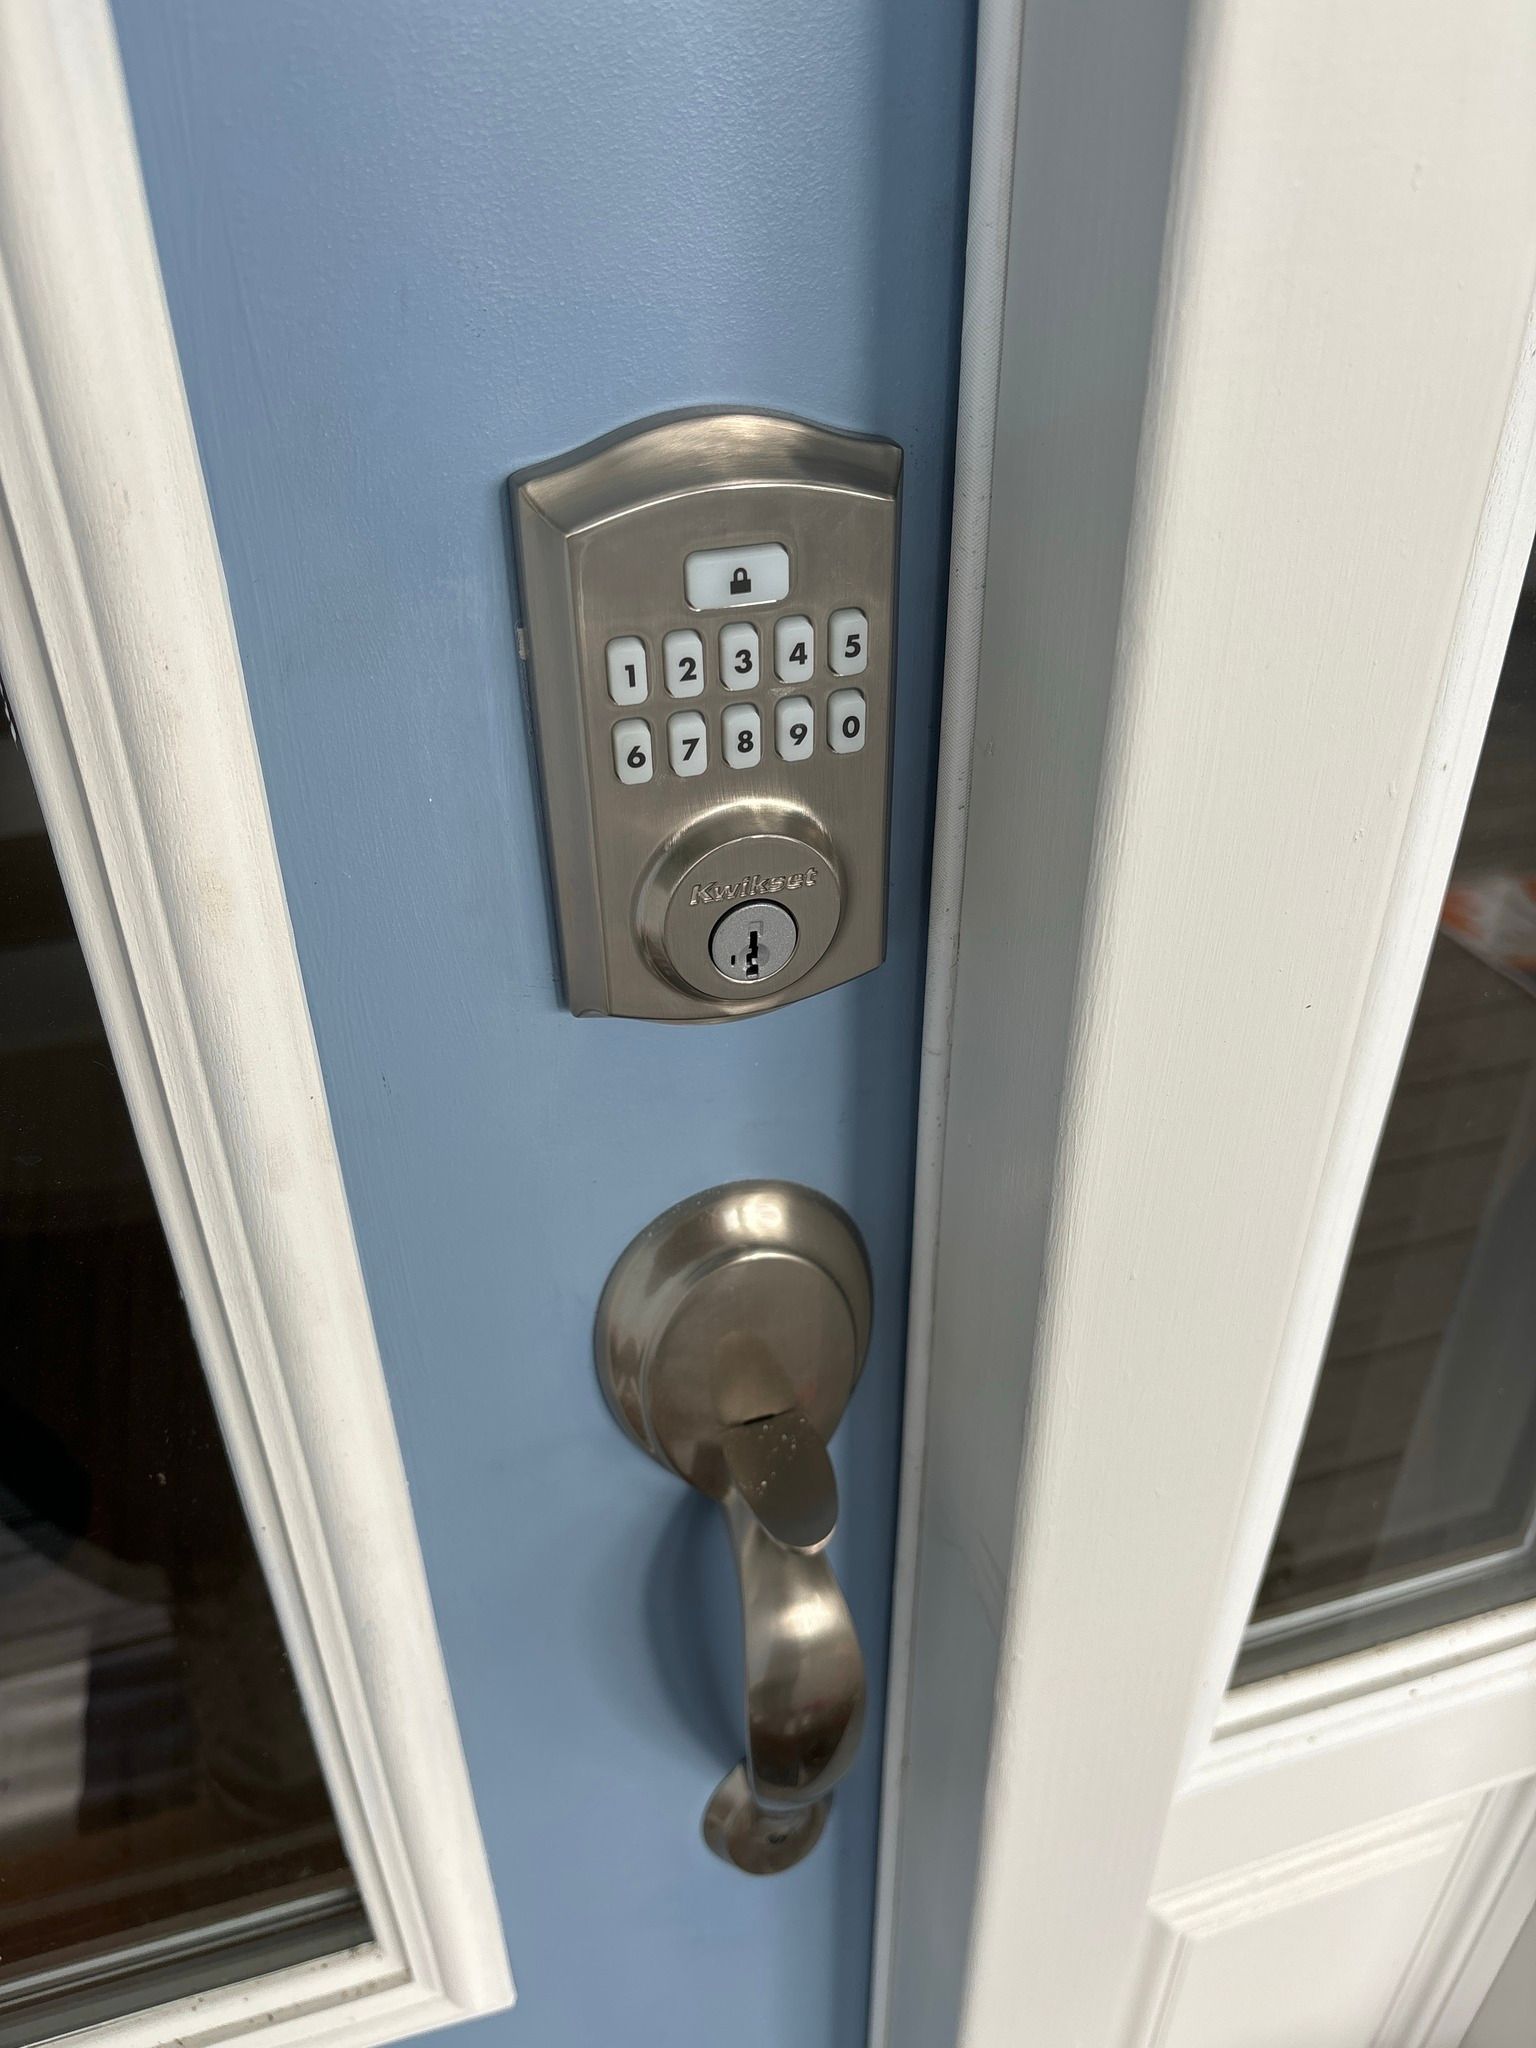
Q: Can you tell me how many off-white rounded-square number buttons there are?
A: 10